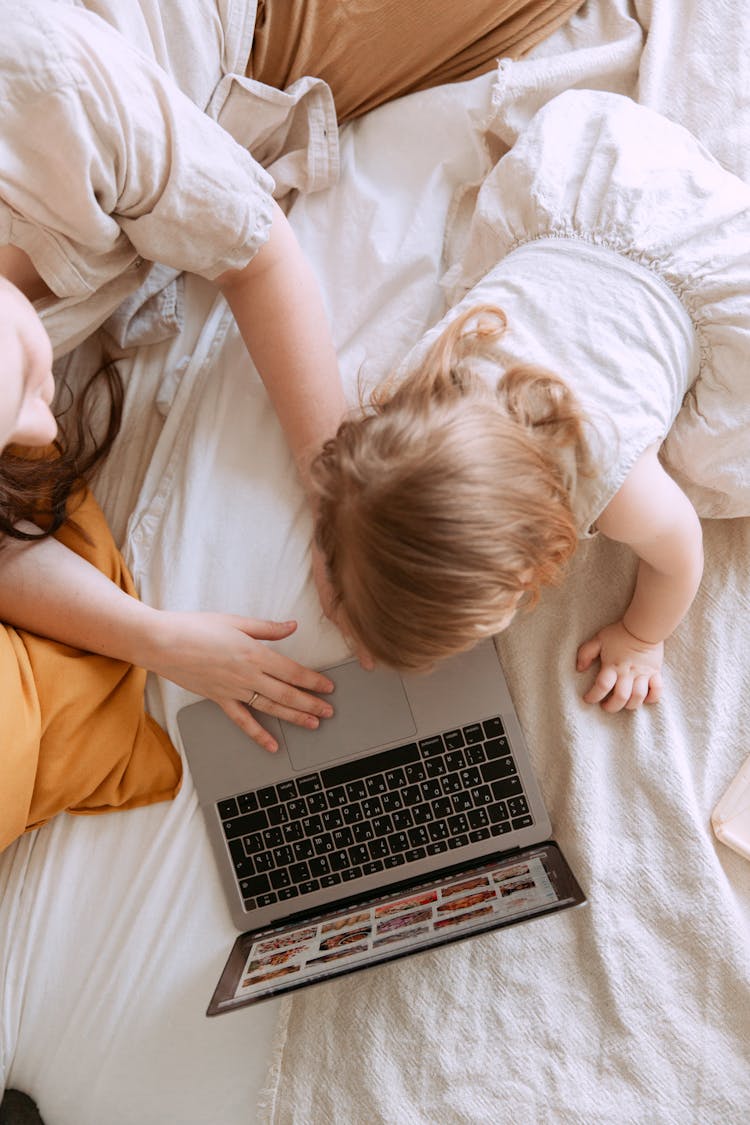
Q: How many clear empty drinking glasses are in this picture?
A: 0